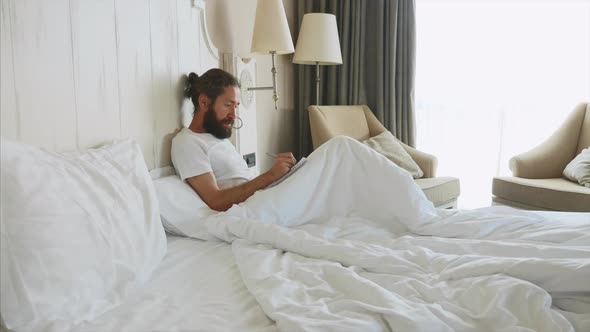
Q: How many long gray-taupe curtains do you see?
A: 1